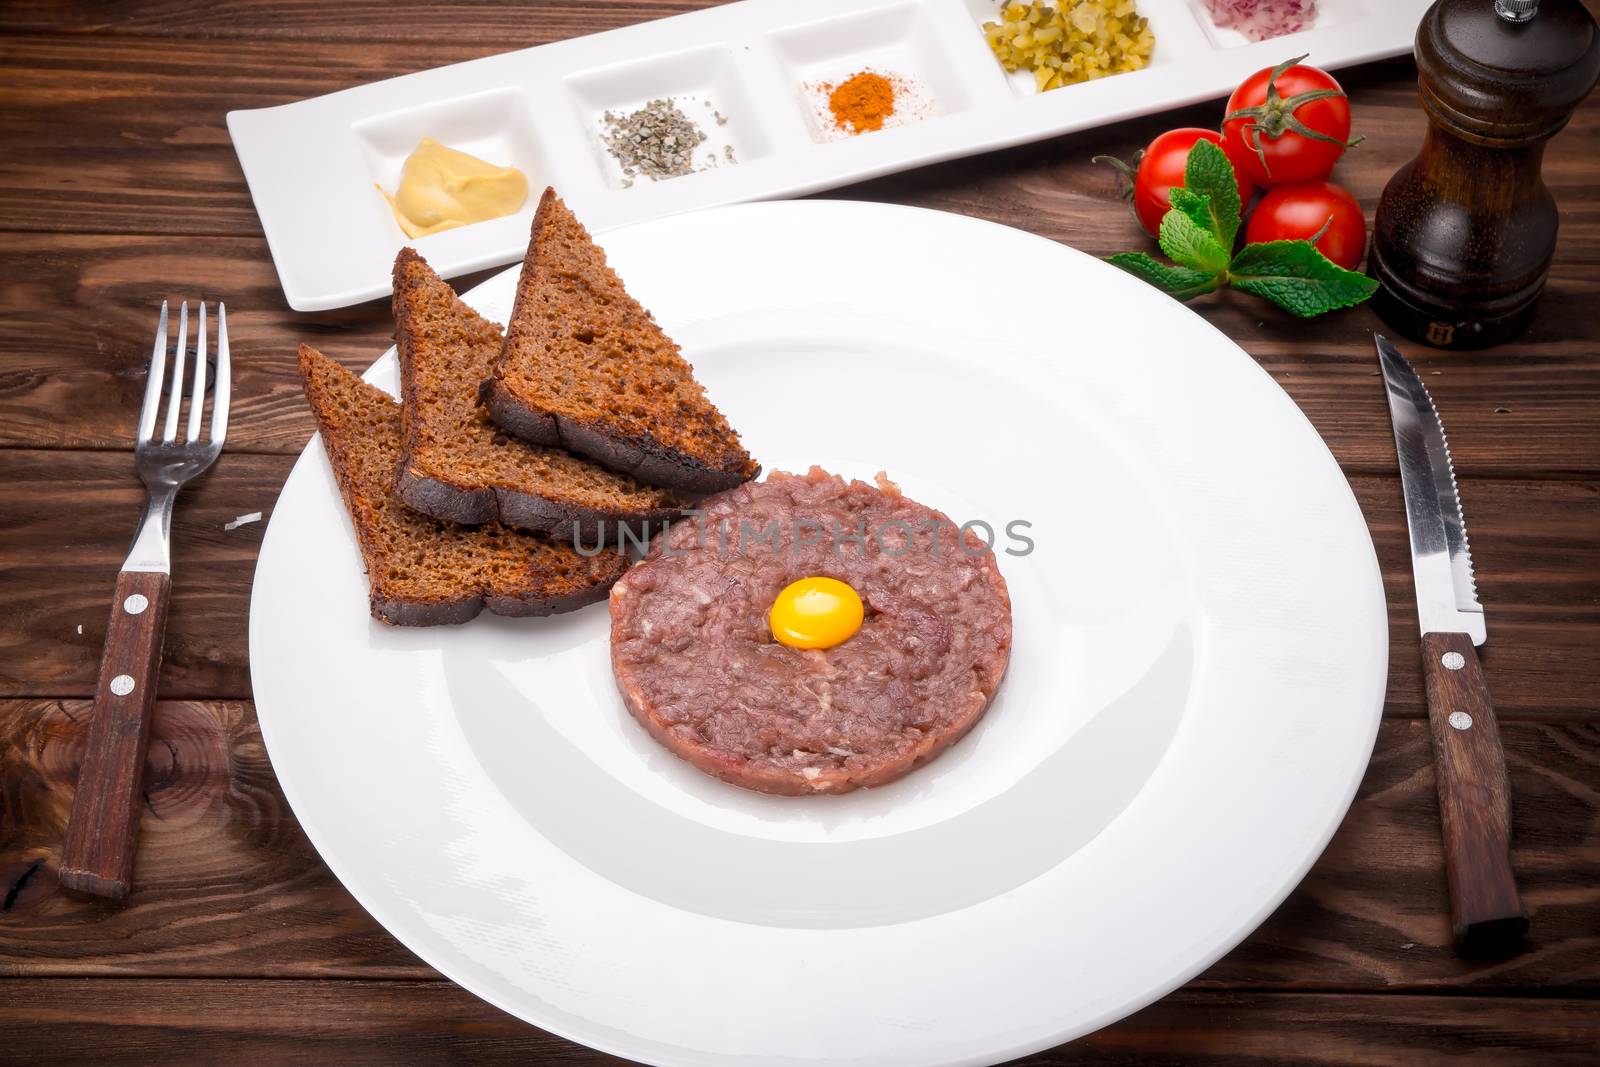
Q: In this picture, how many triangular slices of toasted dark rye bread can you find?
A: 3